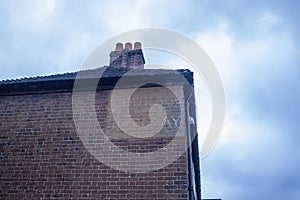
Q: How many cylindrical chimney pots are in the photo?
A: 3